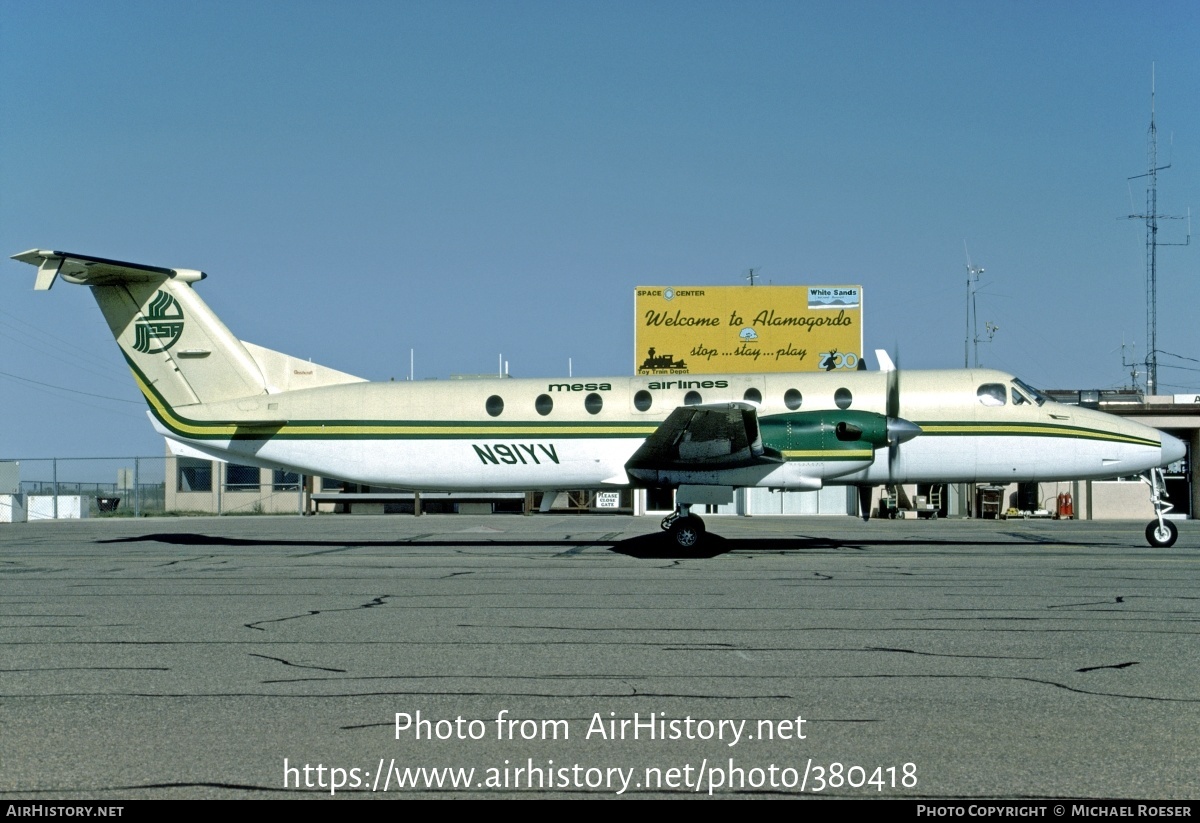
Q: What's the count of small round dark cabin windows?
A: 8